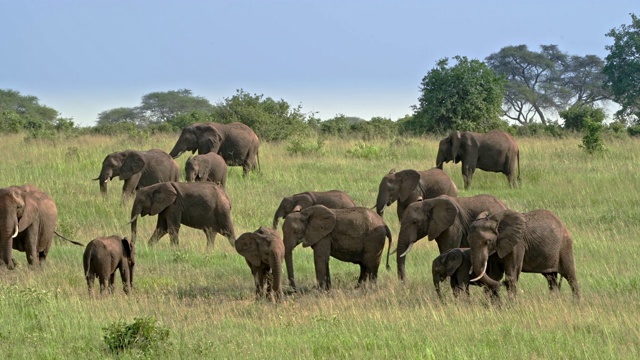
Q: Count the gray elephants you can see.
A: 14